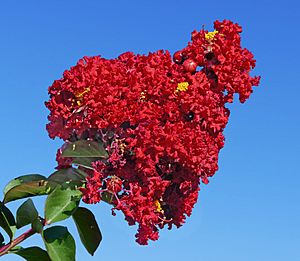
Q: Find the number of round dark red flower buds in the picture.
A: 2